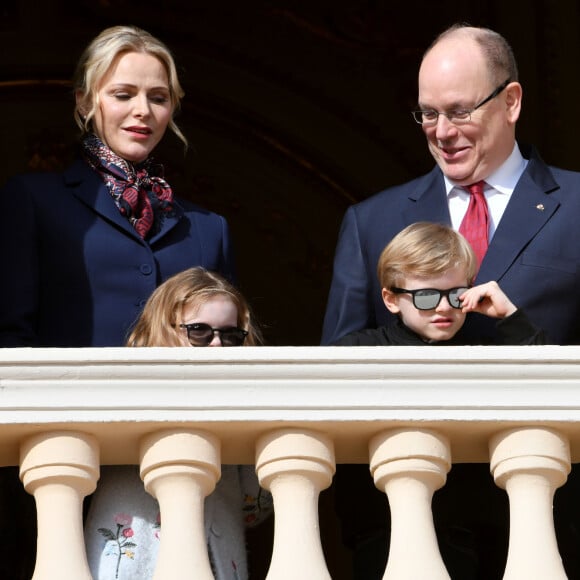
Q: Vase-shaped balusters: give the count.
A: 5